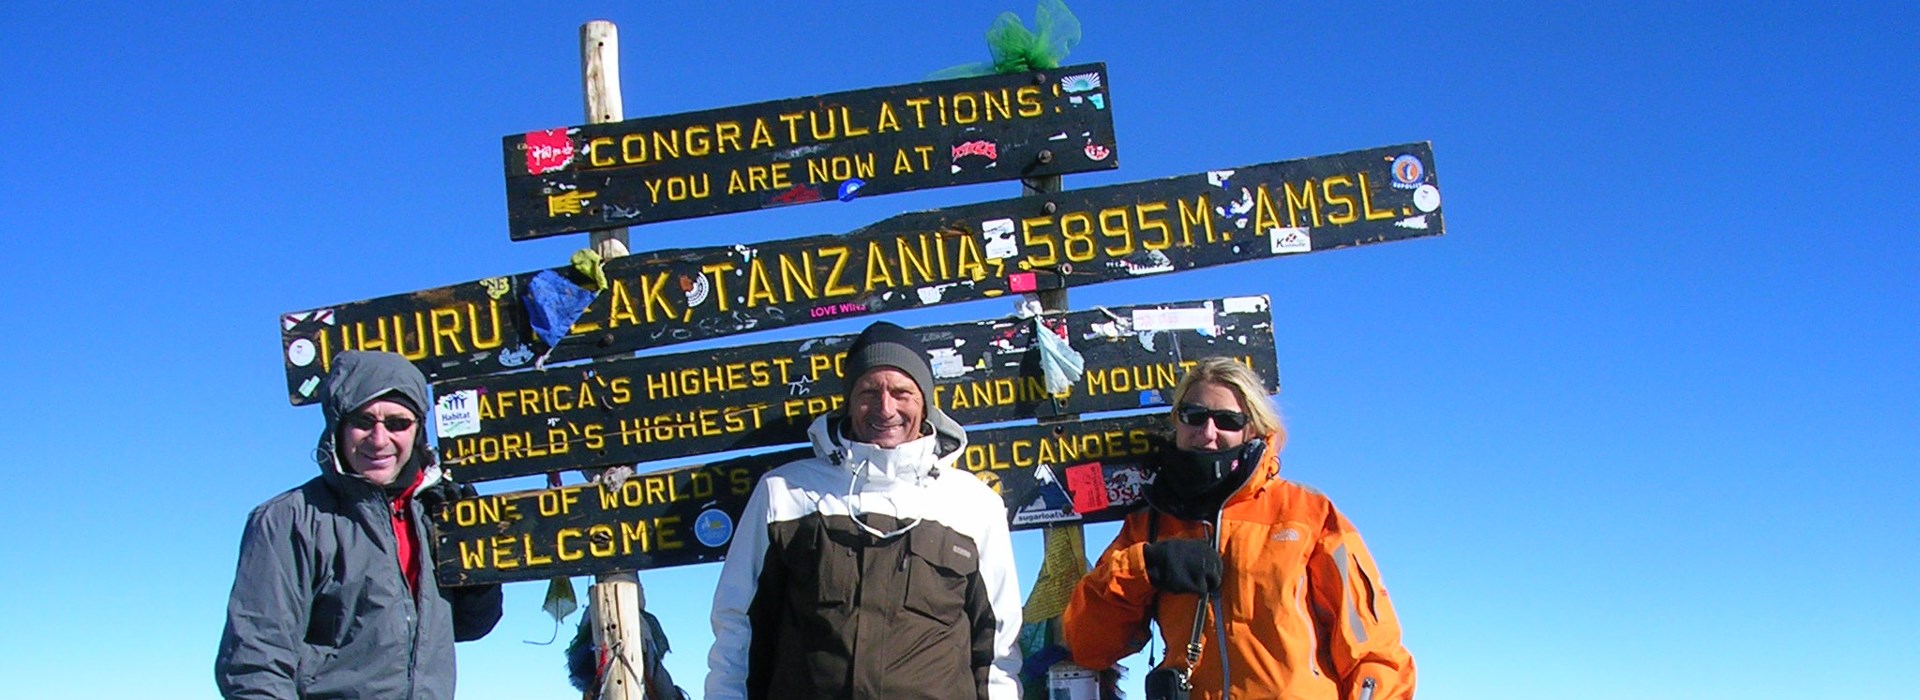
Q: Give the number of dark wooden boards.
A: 4